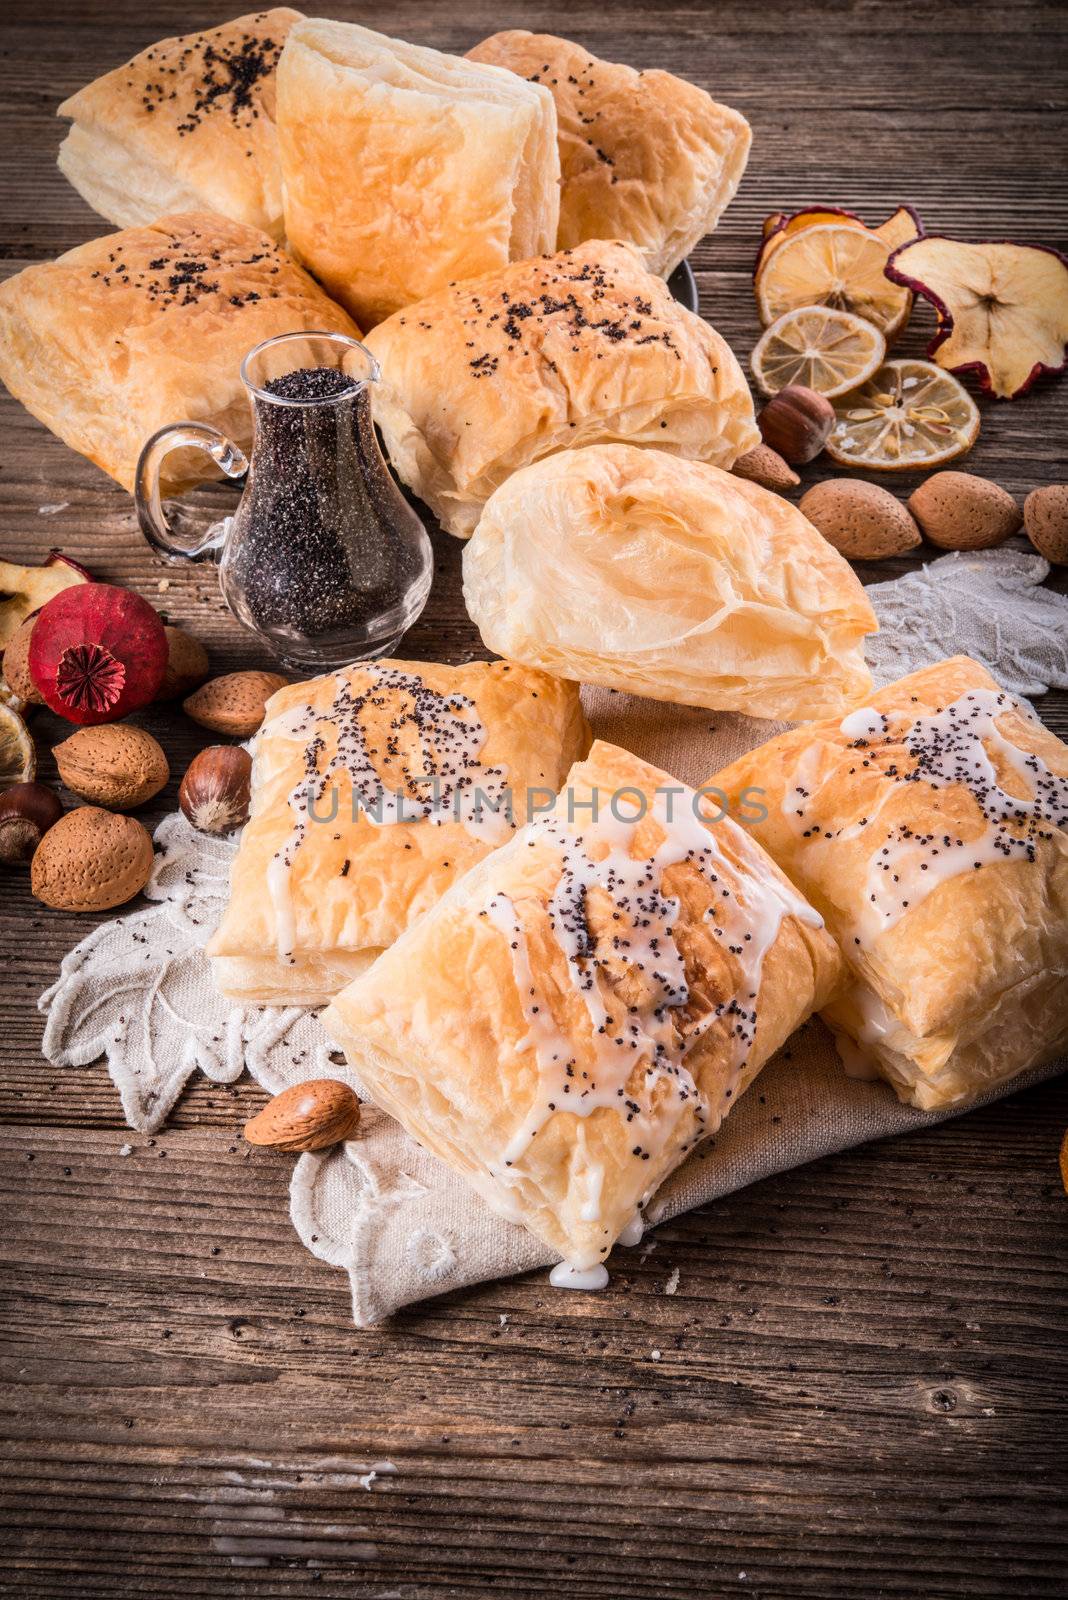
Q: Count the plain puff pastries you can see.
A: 2